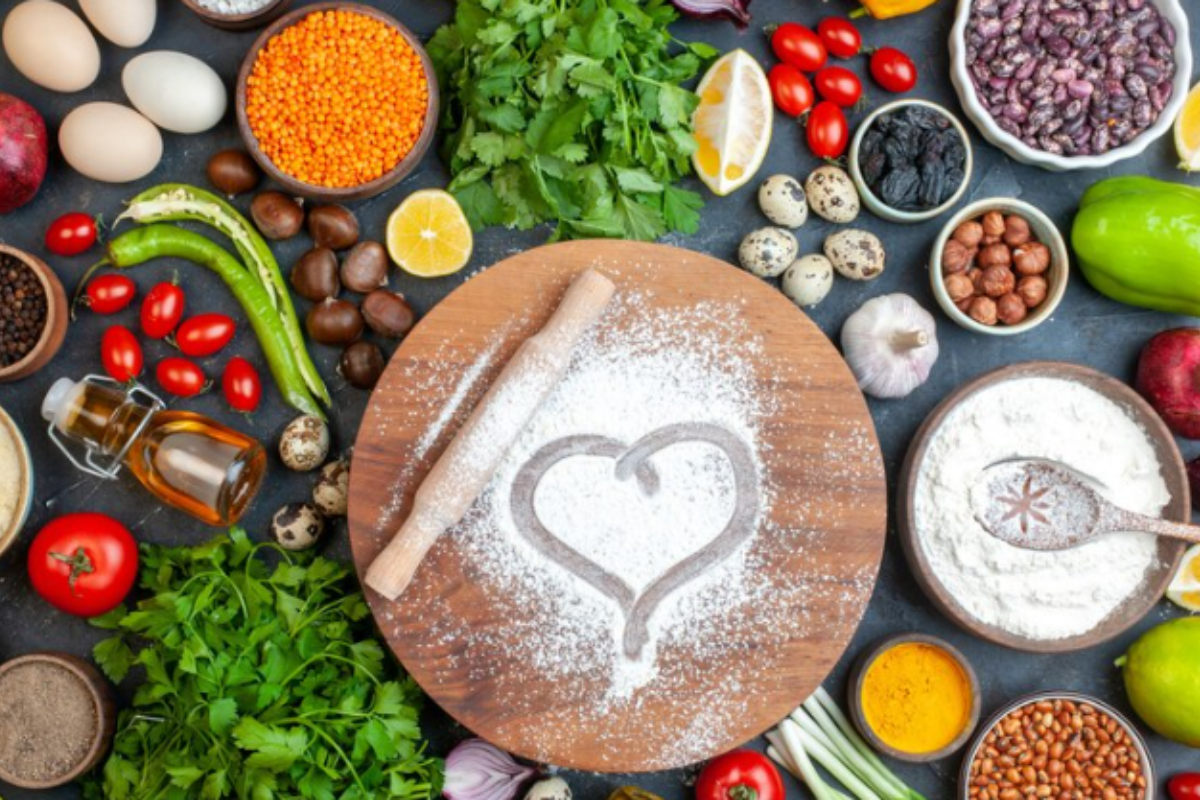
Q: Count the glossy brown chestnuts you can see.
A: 8